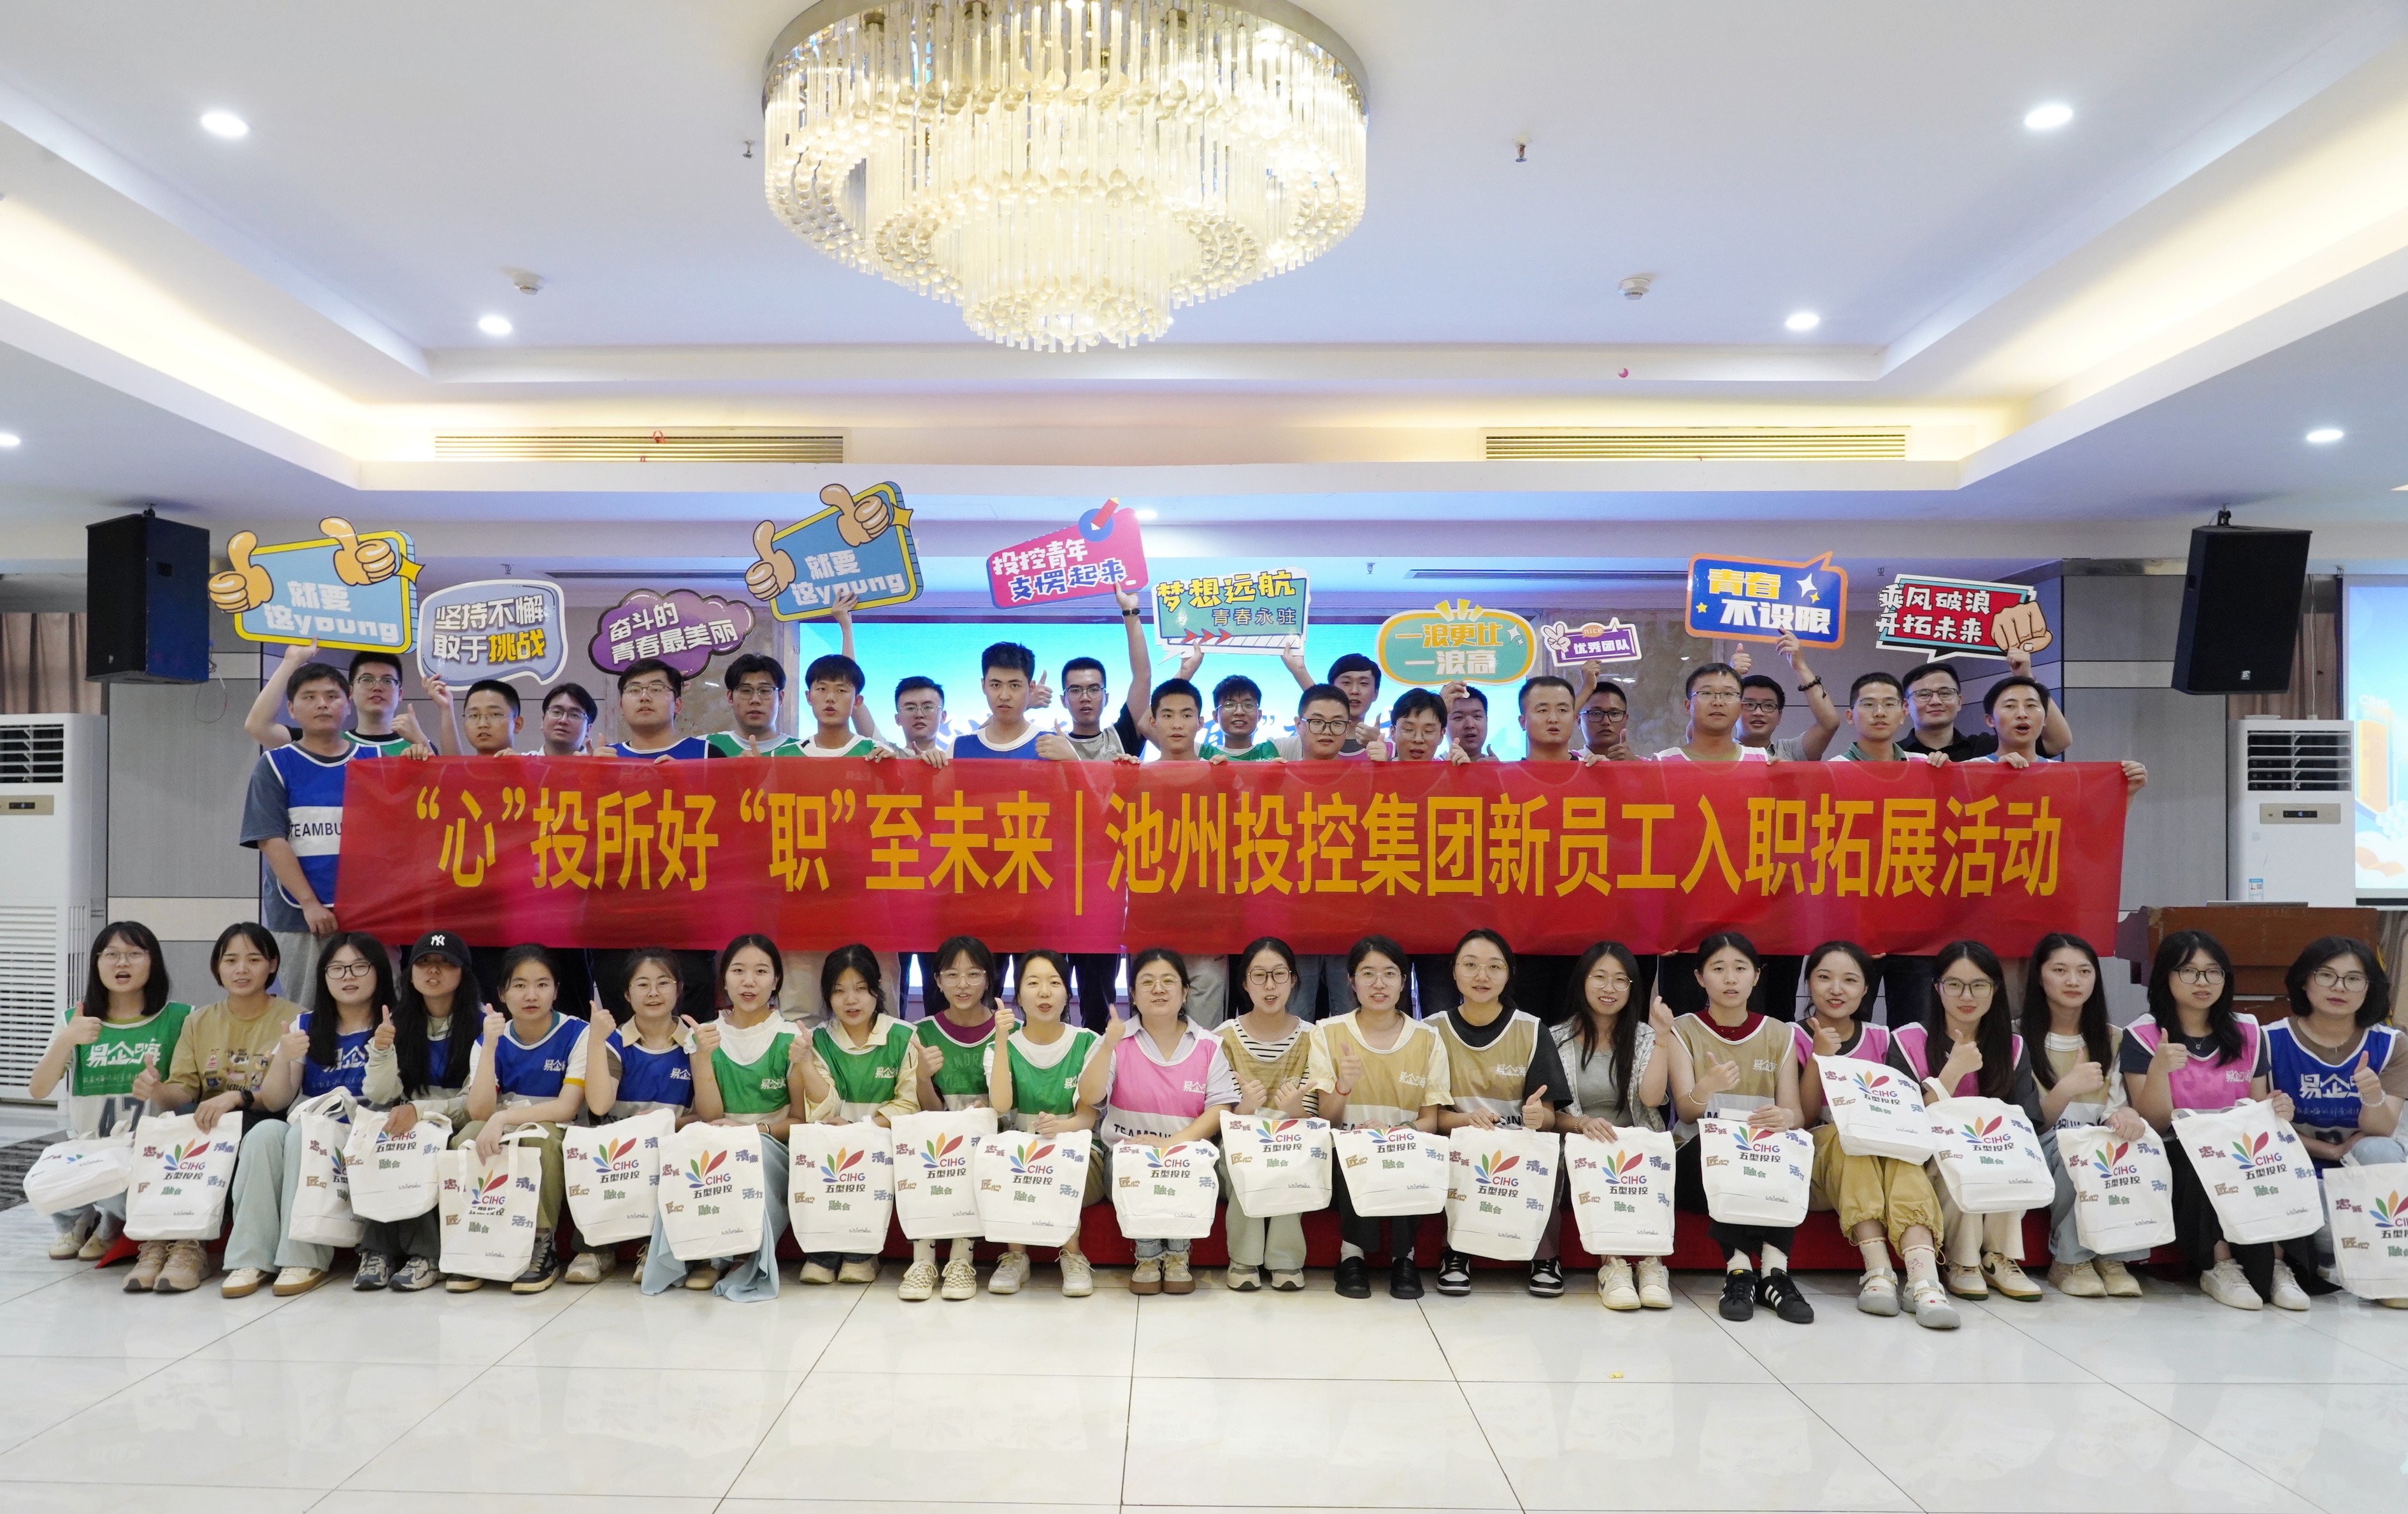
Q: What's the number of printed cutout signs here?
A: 10